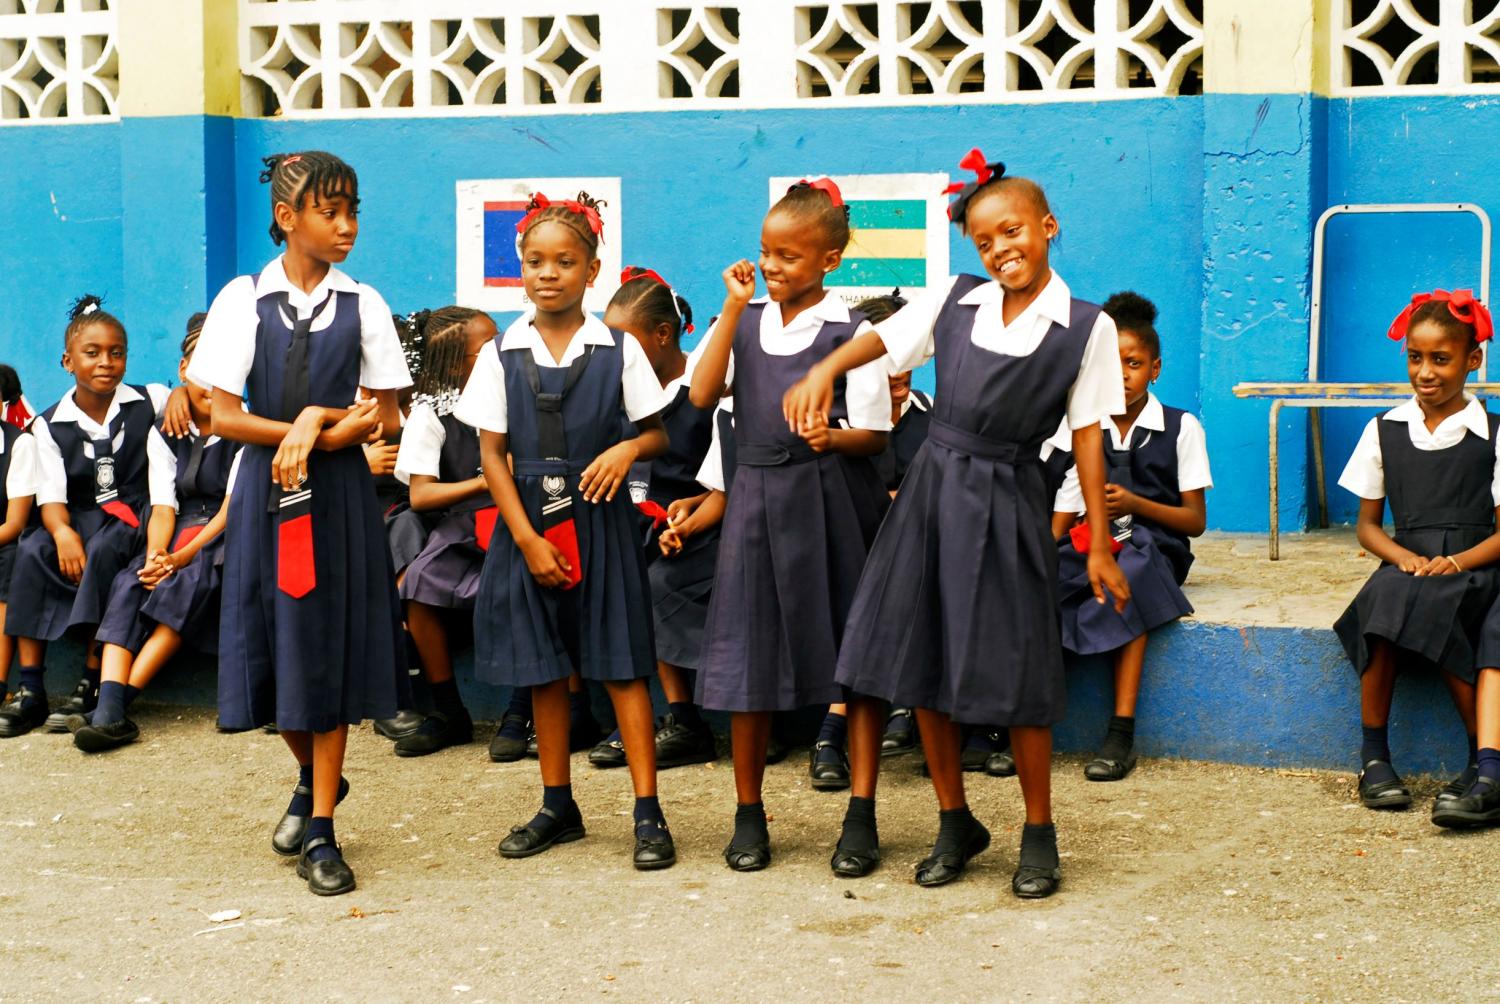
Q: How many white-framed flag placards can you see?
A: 2